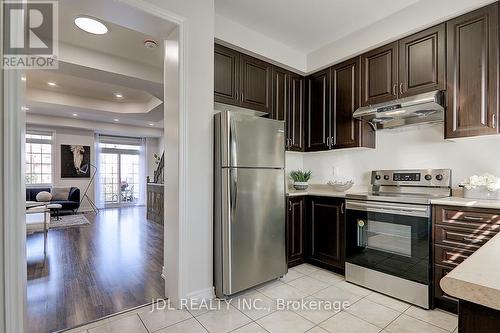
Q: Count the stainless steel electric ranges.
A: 1